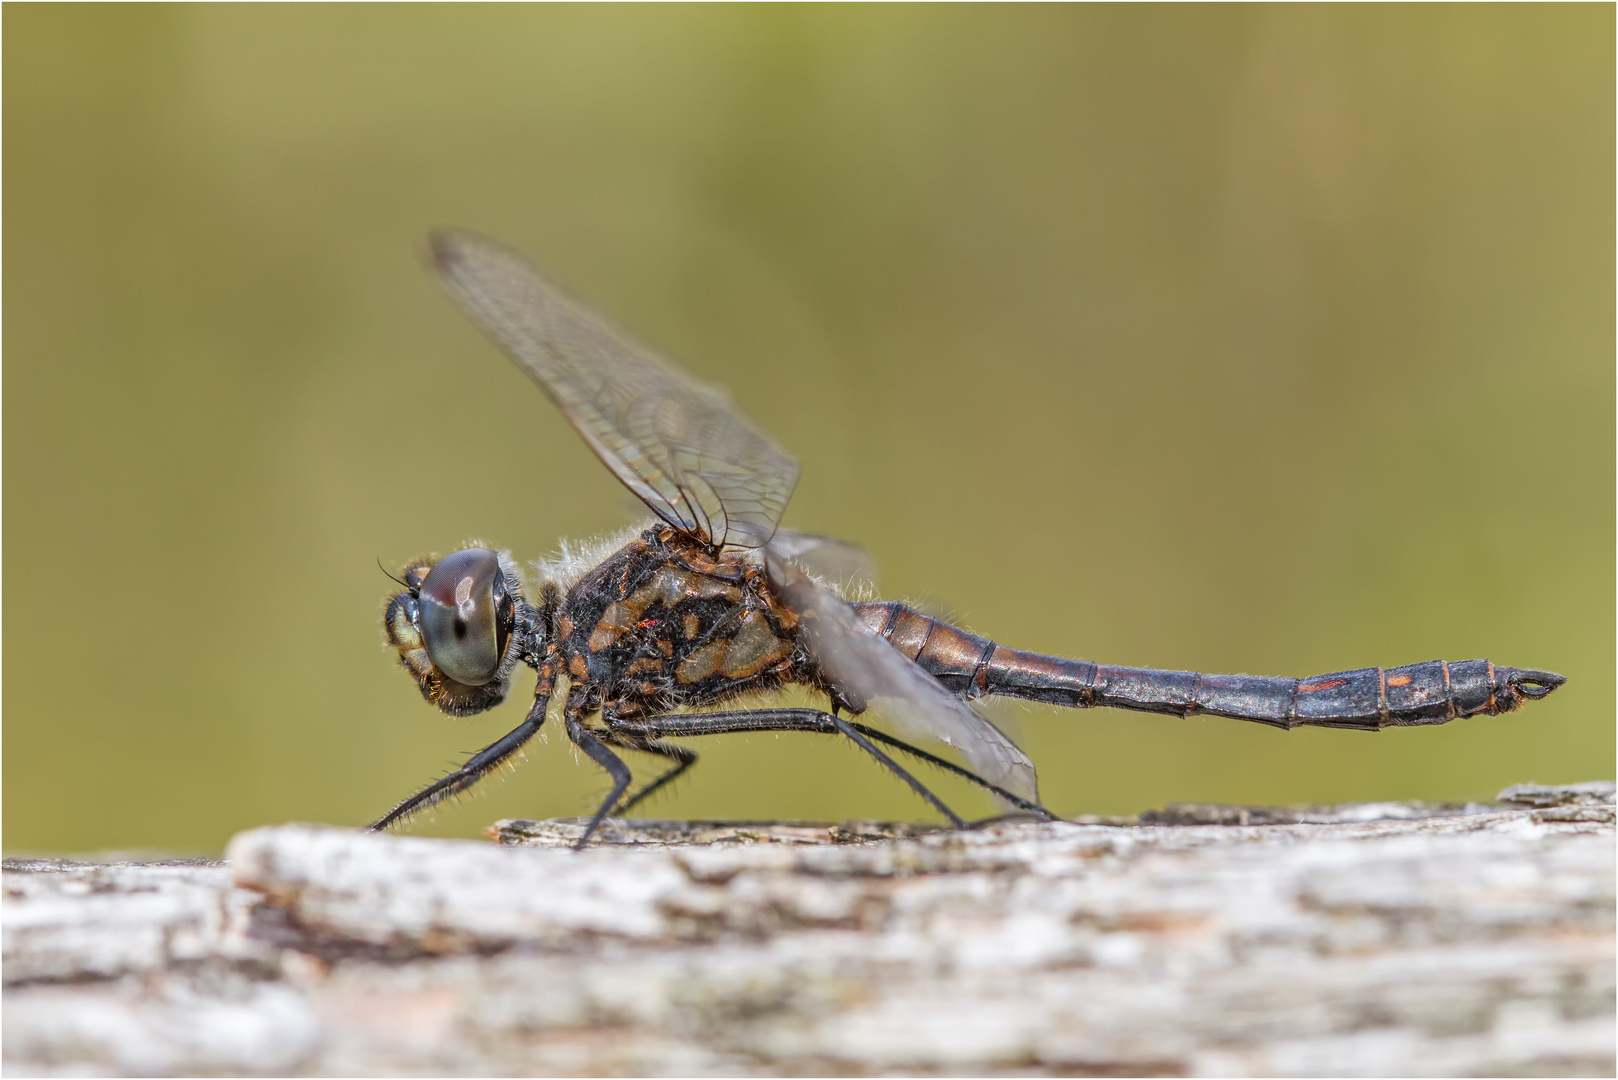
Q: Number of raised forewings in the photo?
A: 1